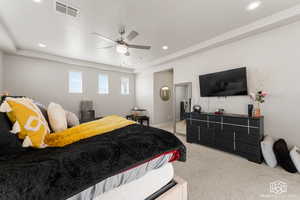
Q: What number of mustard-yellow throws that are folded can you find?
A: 1